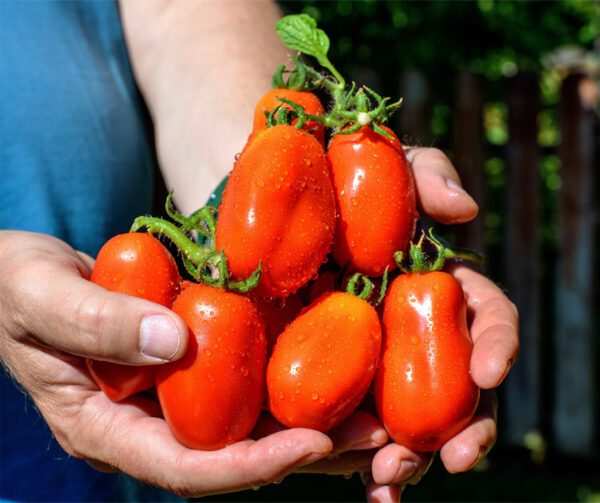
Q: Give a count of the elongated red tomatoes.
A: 7